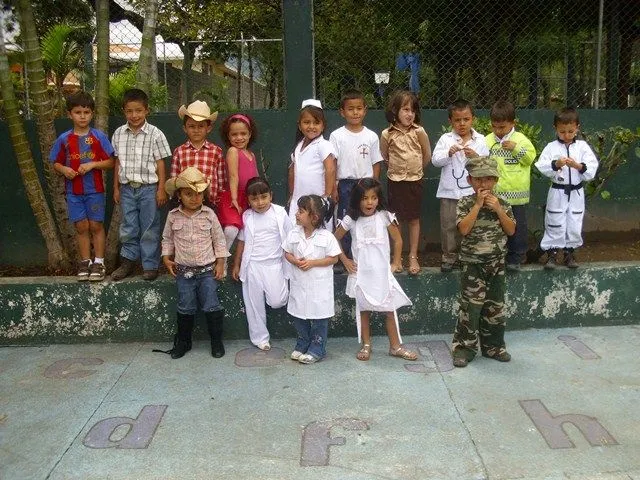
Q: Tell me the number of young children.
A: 15